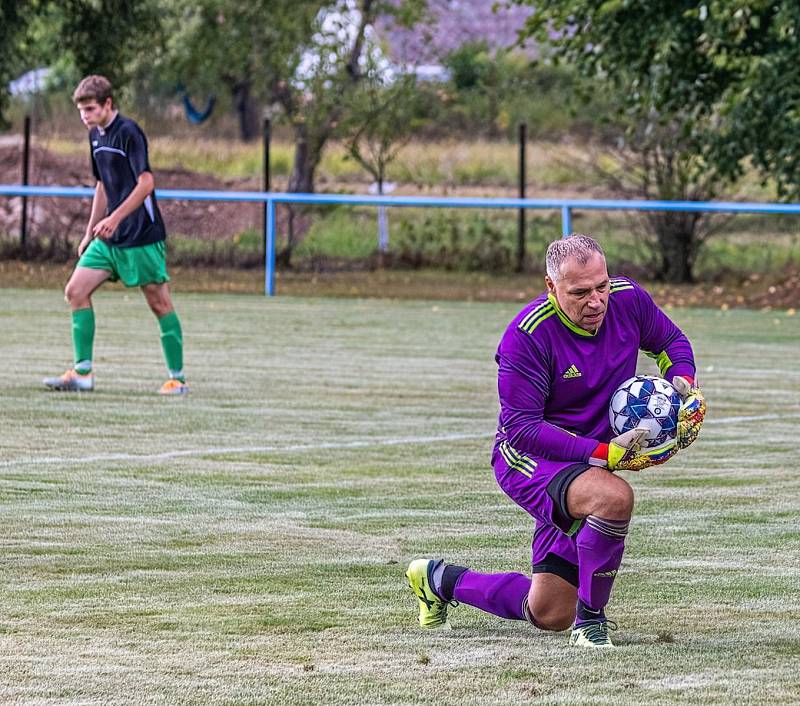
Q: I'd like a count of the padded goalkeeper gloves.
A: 2